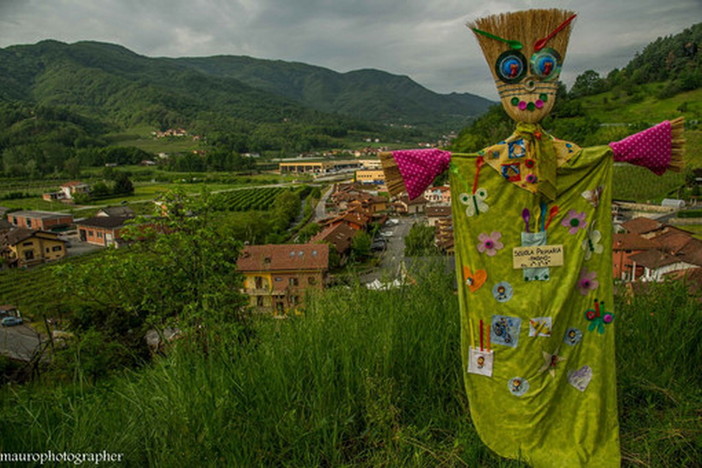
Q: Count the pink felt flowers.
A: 3